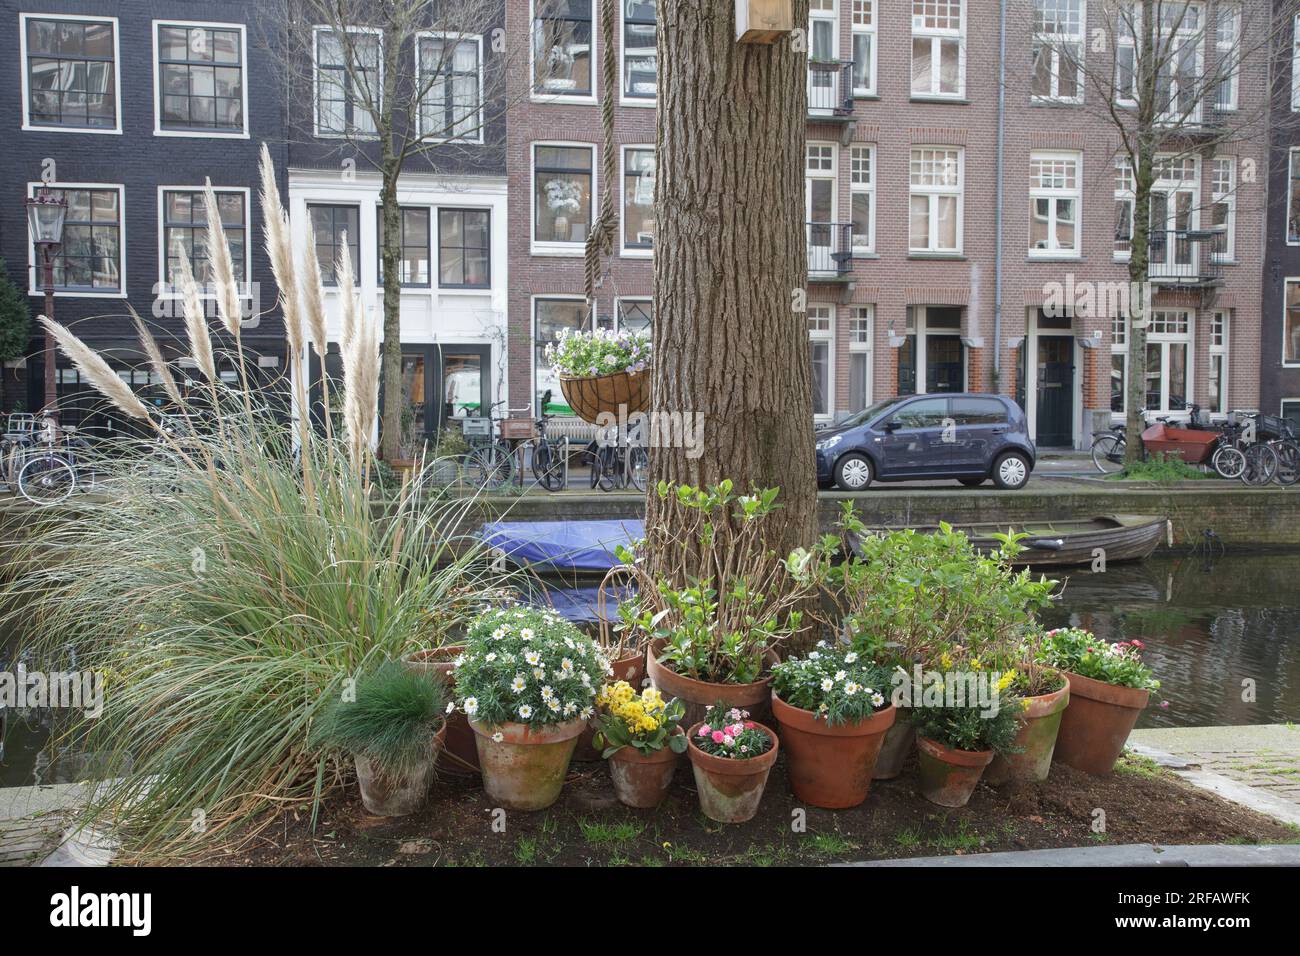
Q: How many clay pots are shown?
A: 12